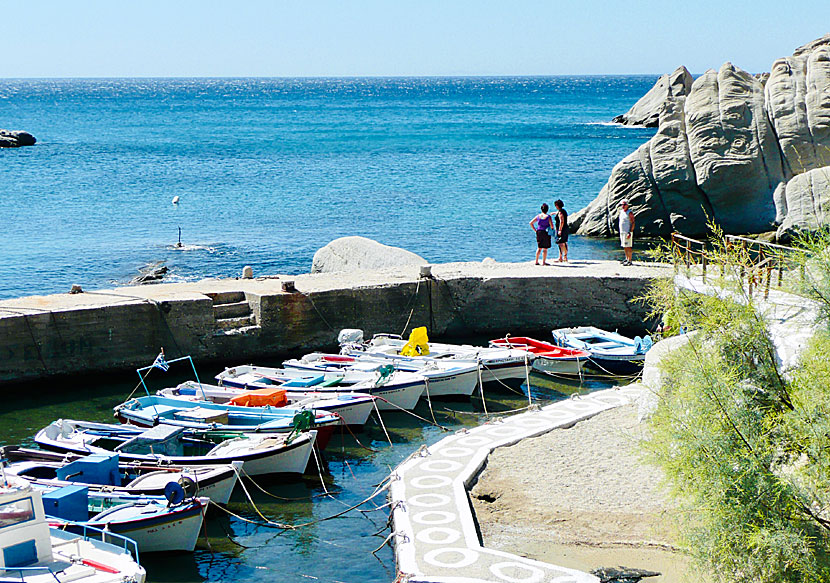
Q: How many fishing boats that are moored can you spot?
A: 11